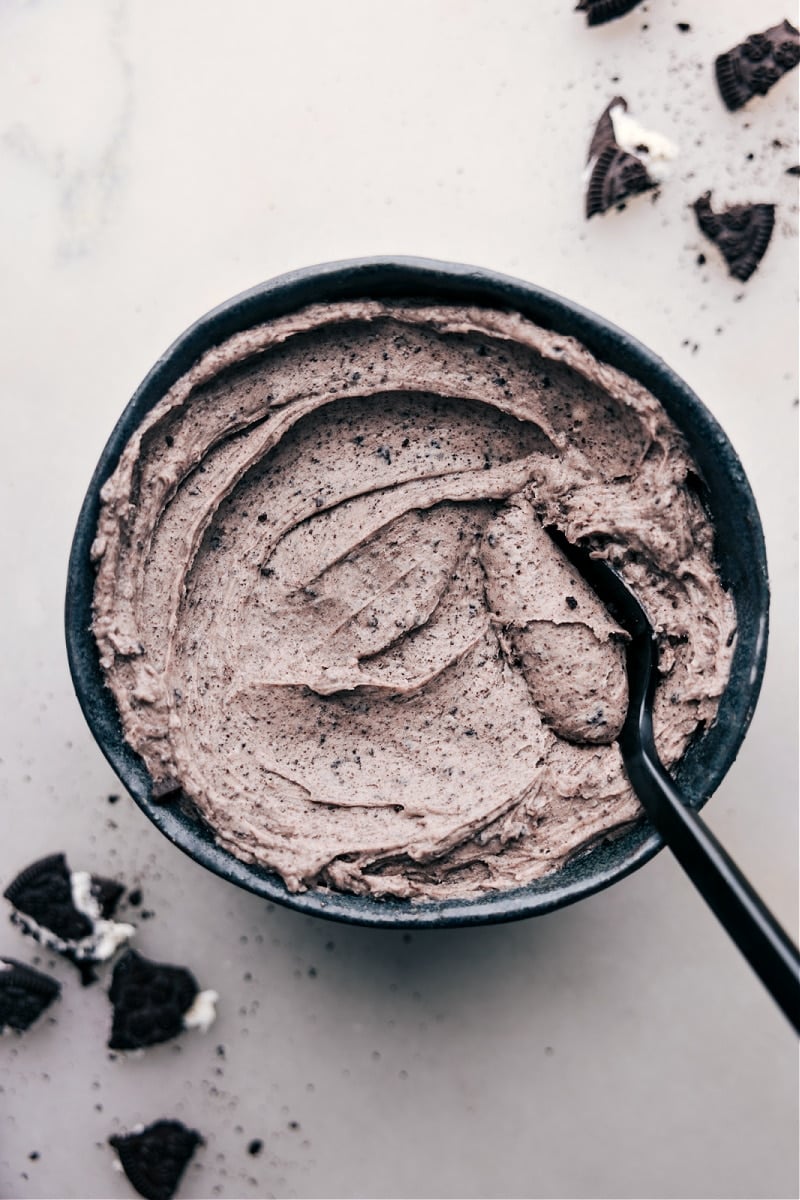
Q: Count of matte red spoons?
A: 0